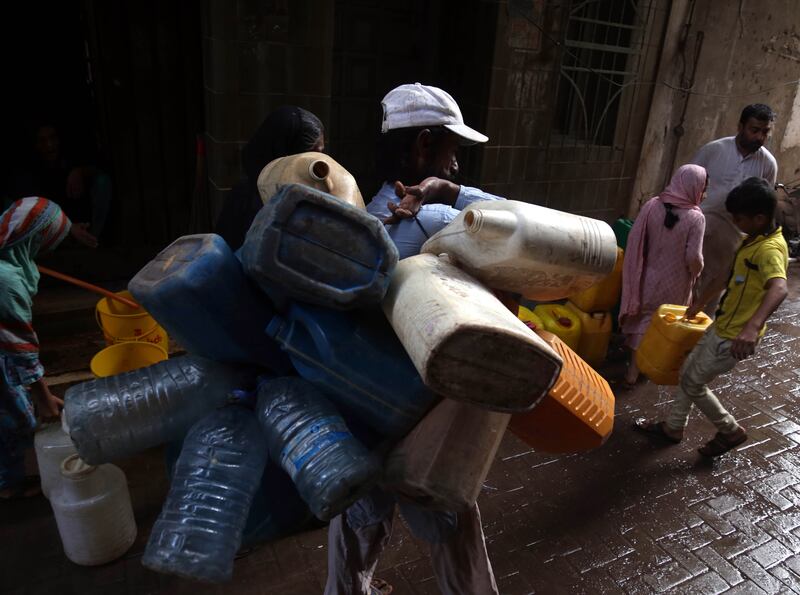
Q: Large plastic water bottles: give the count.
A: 3